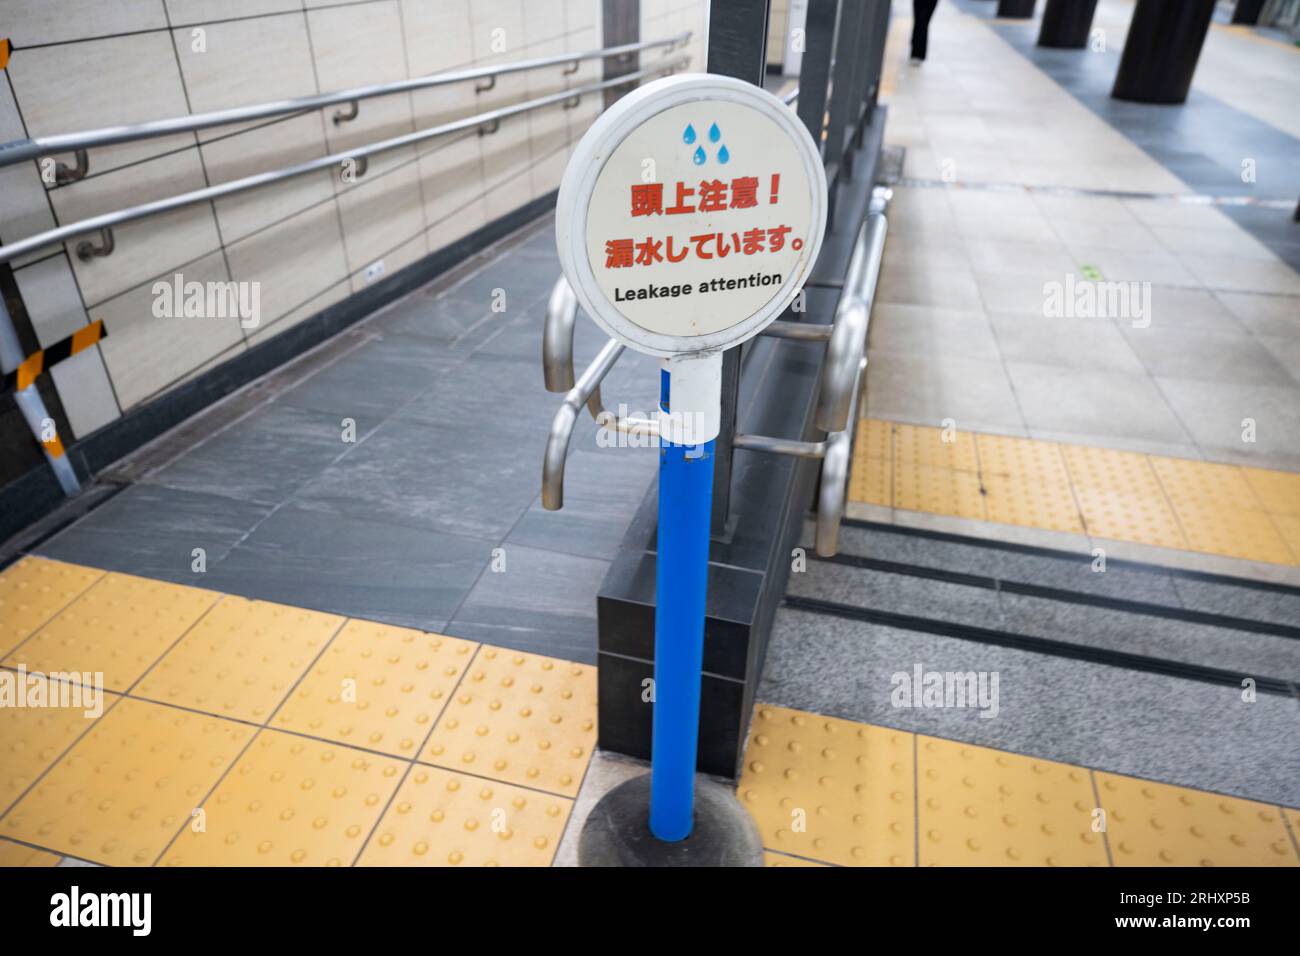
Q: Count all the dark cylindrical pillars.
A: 4